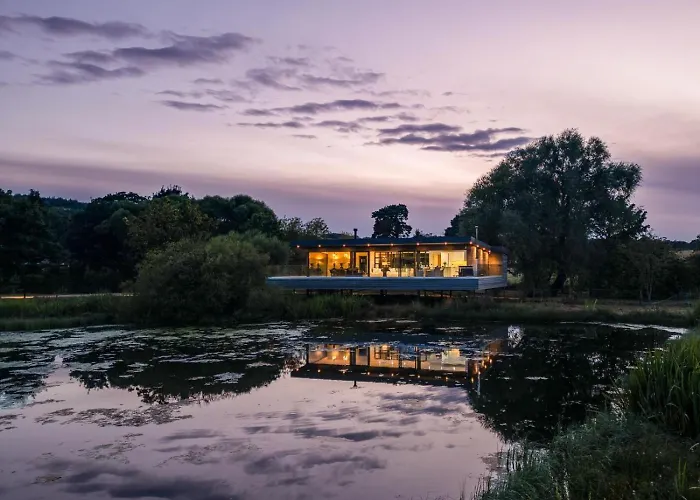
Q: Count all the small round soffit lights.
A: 11